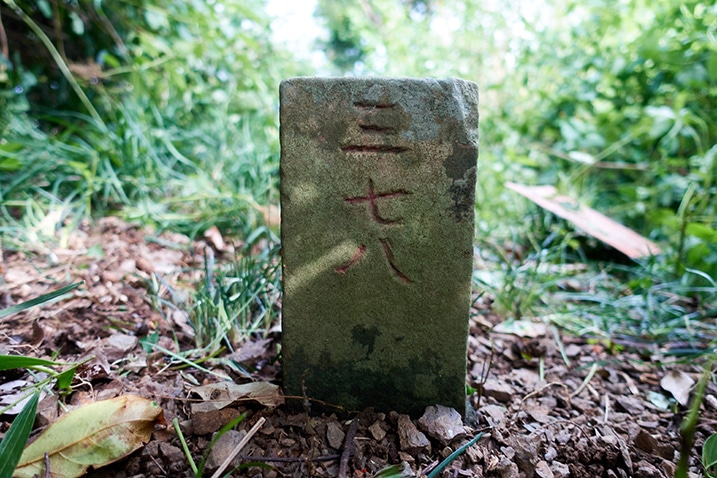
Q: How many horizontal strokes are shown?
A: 4